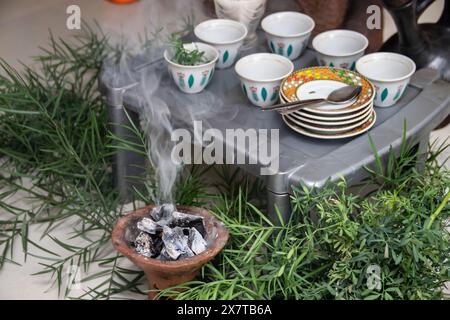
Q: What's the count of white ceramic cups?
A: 6